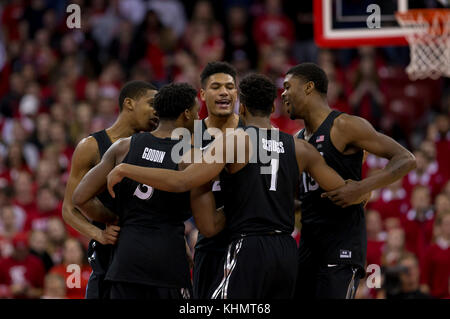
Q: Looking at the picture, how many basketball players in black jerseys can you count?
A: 5